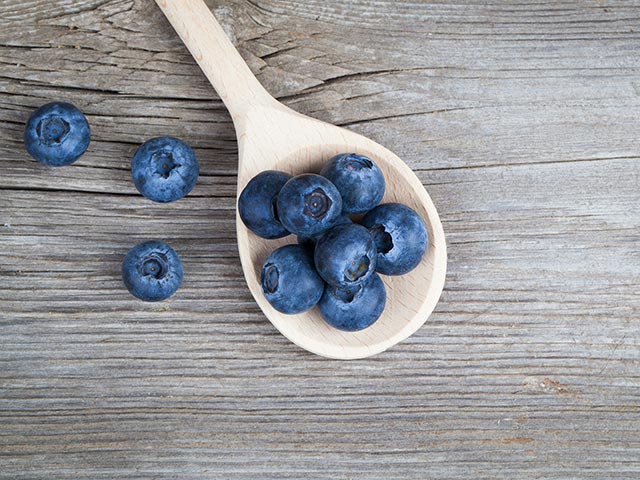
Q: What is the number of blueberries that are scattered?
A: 3